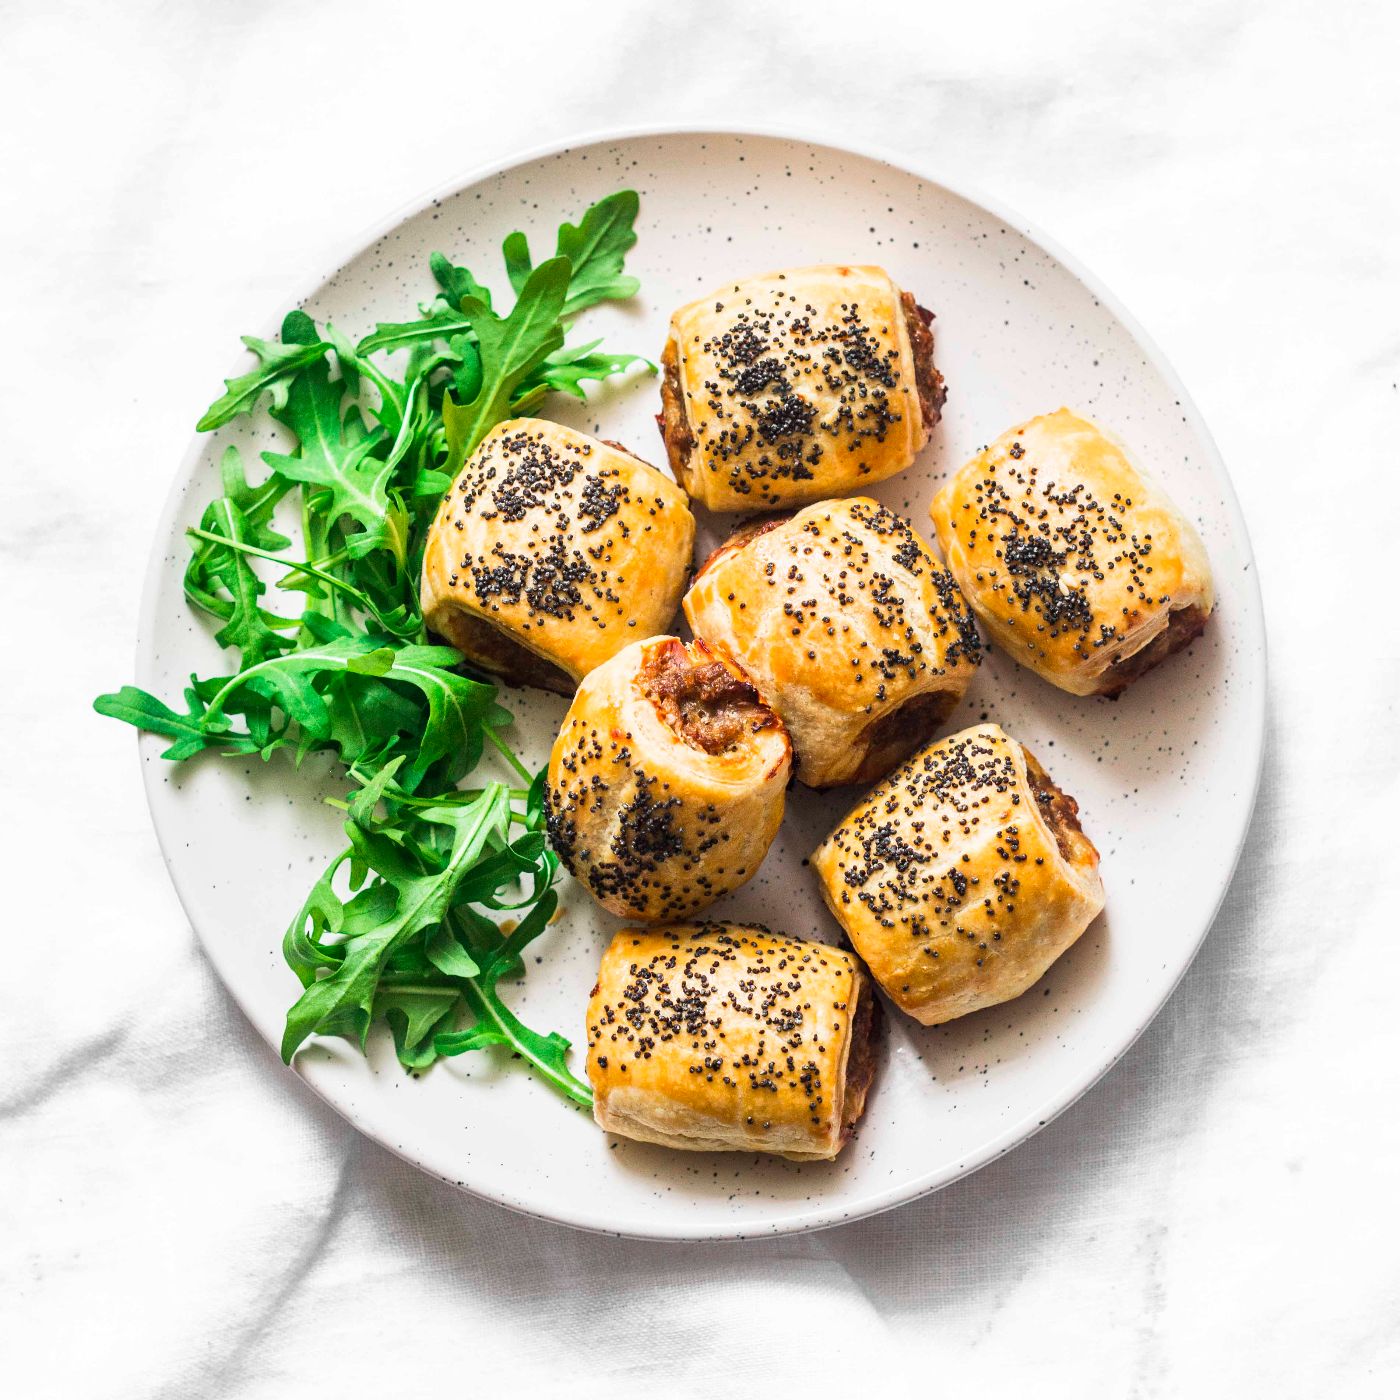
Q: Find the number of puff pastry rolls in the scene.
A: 7